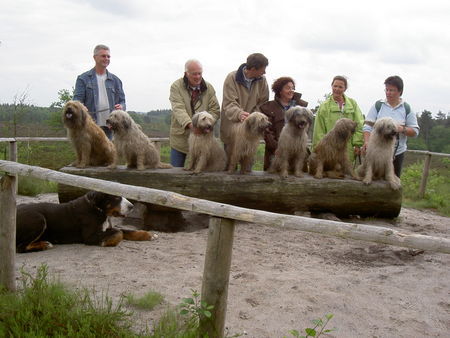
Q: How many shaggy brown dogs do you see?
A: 7